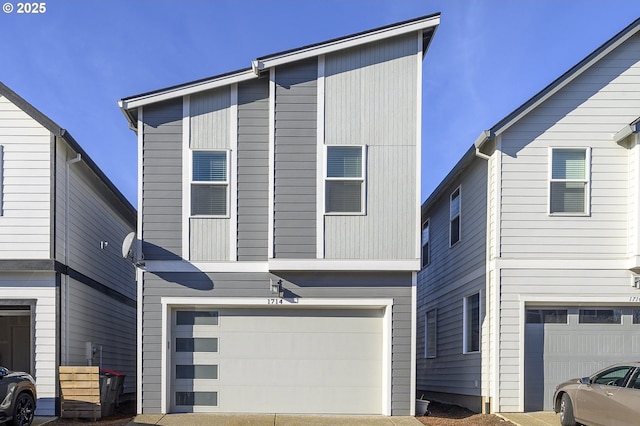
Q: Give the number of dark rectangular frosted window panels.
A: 4